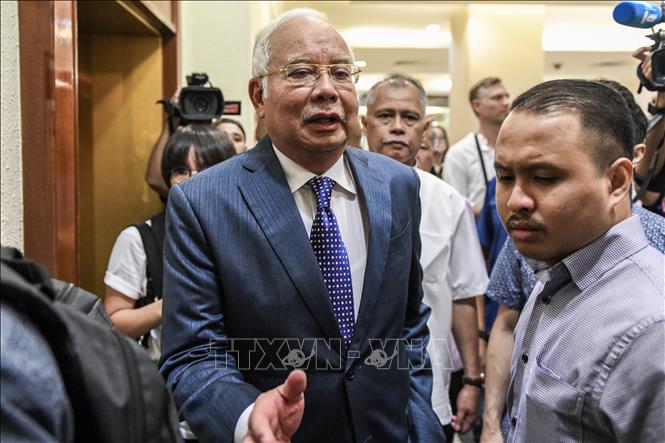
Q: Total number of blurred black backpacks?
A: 1